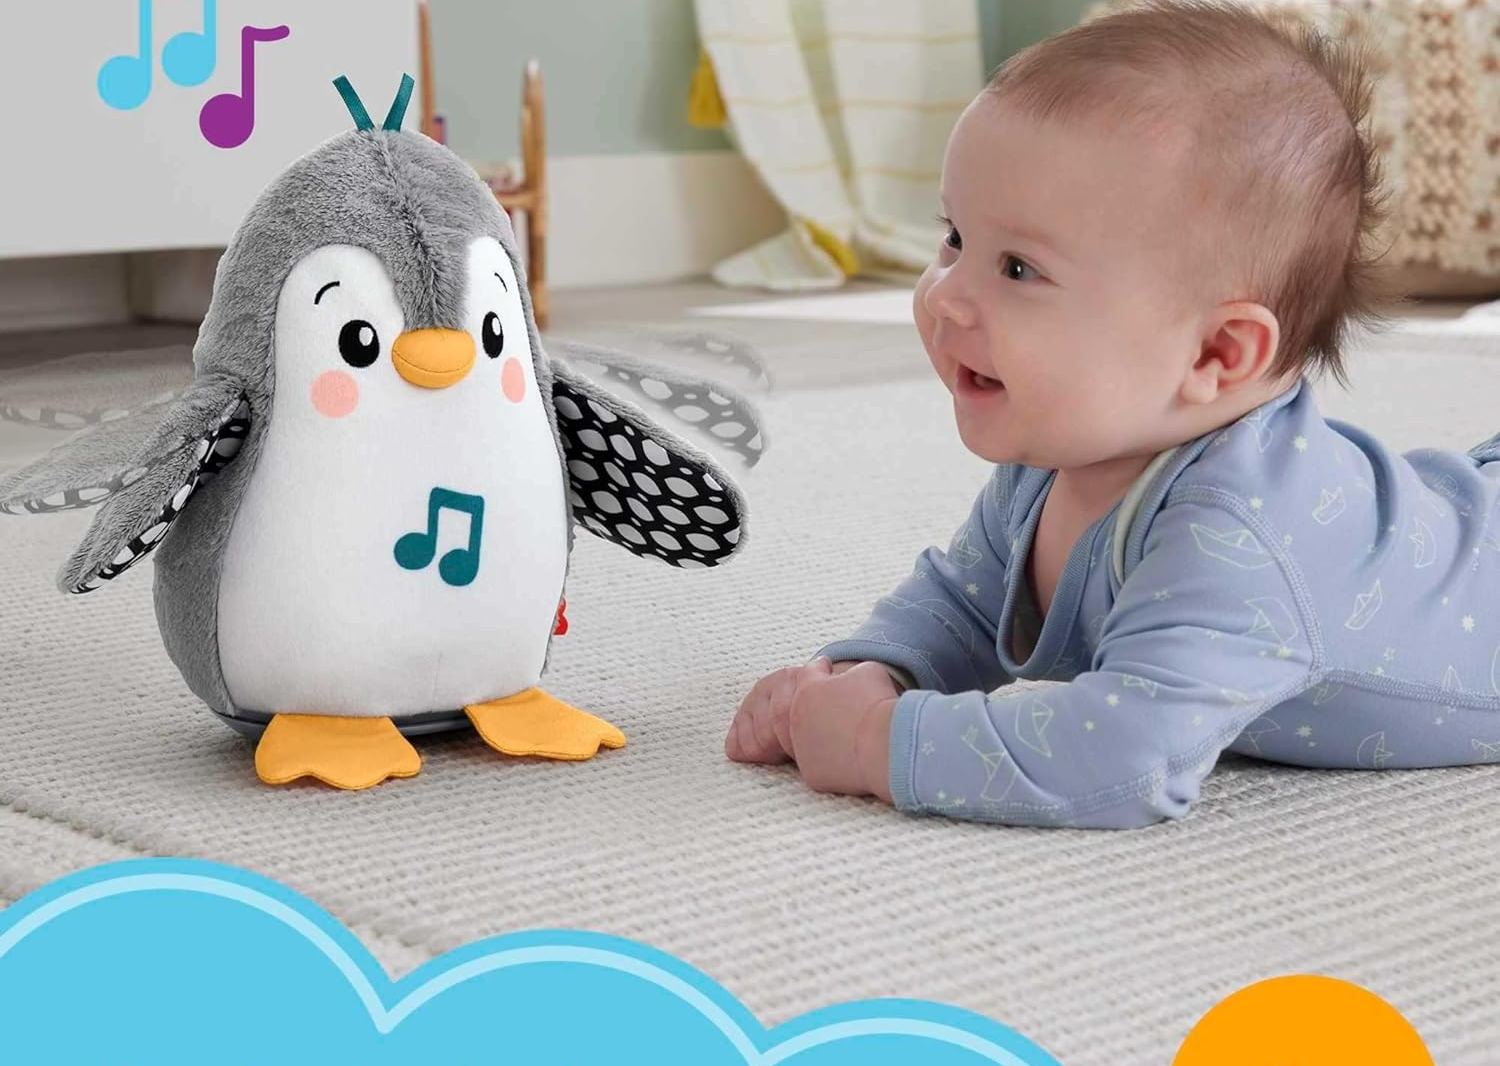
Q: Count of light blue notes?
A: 2